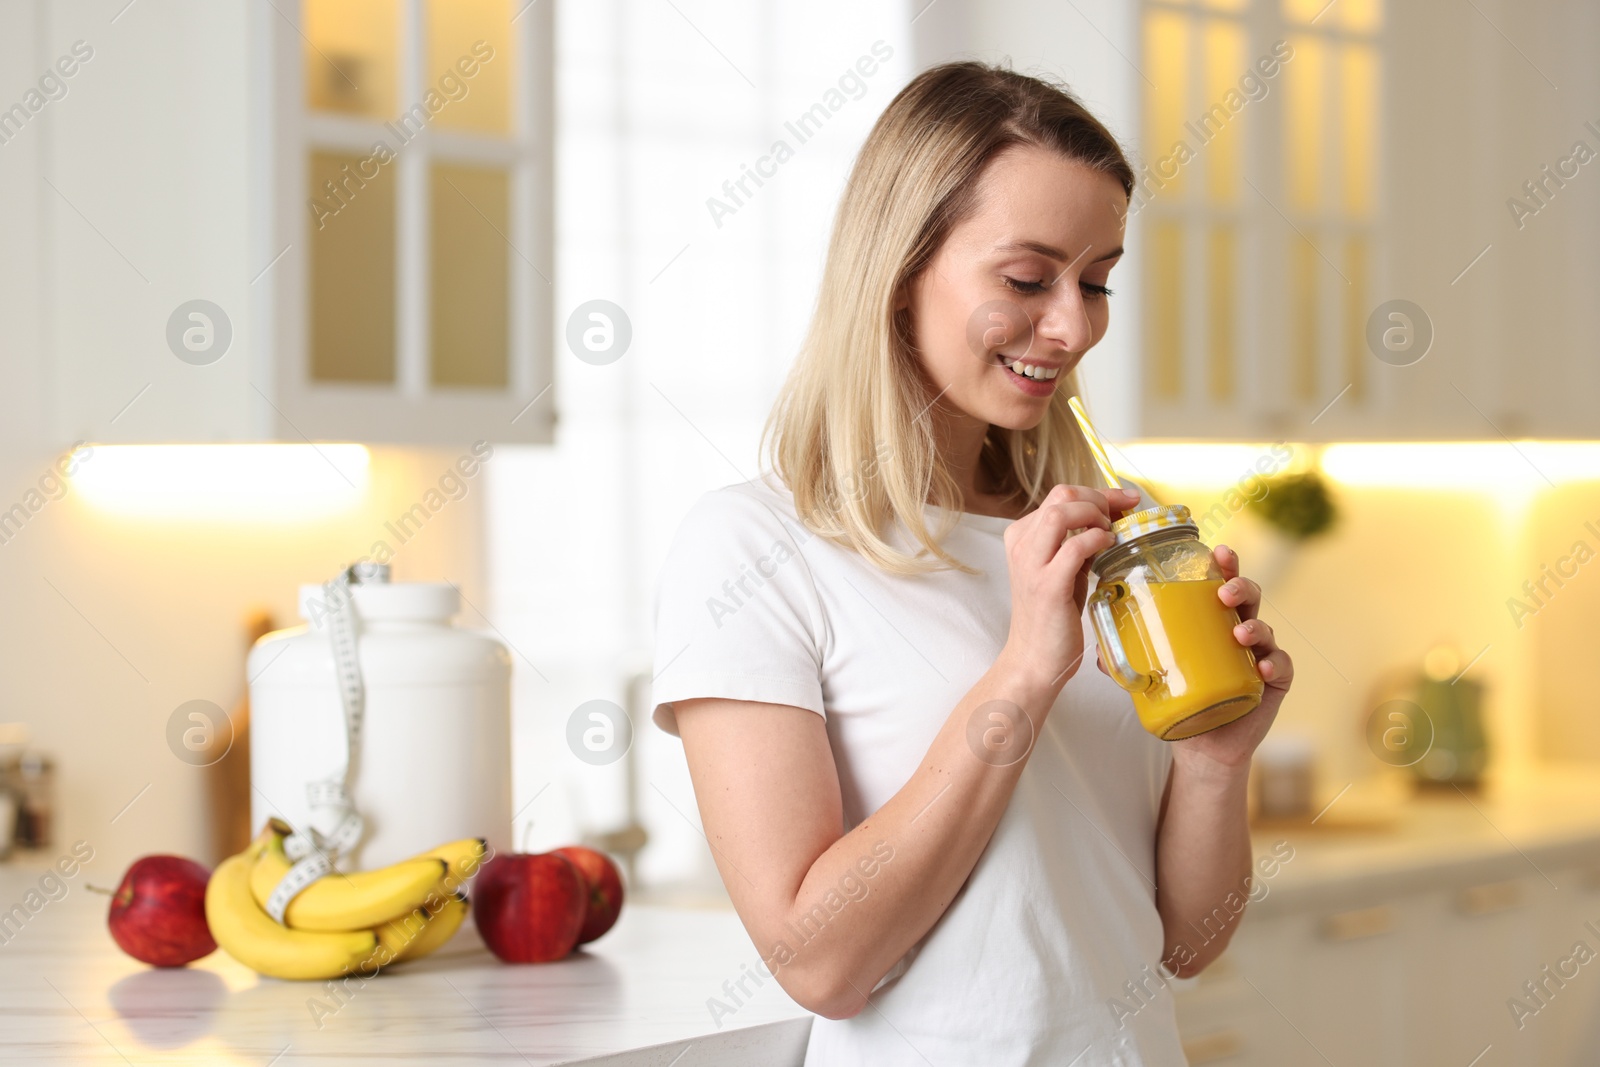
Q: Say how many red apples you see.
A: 3